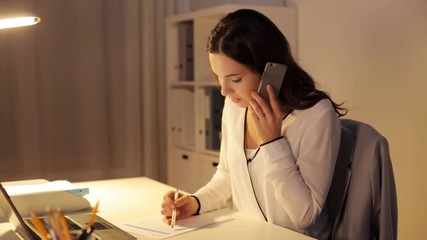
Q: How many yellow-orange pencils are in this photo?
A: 4